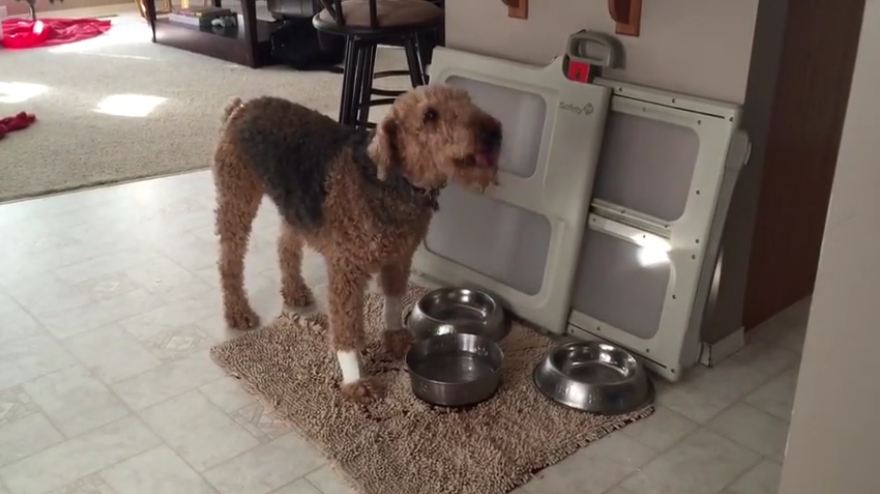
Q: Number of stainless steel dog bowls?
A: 3